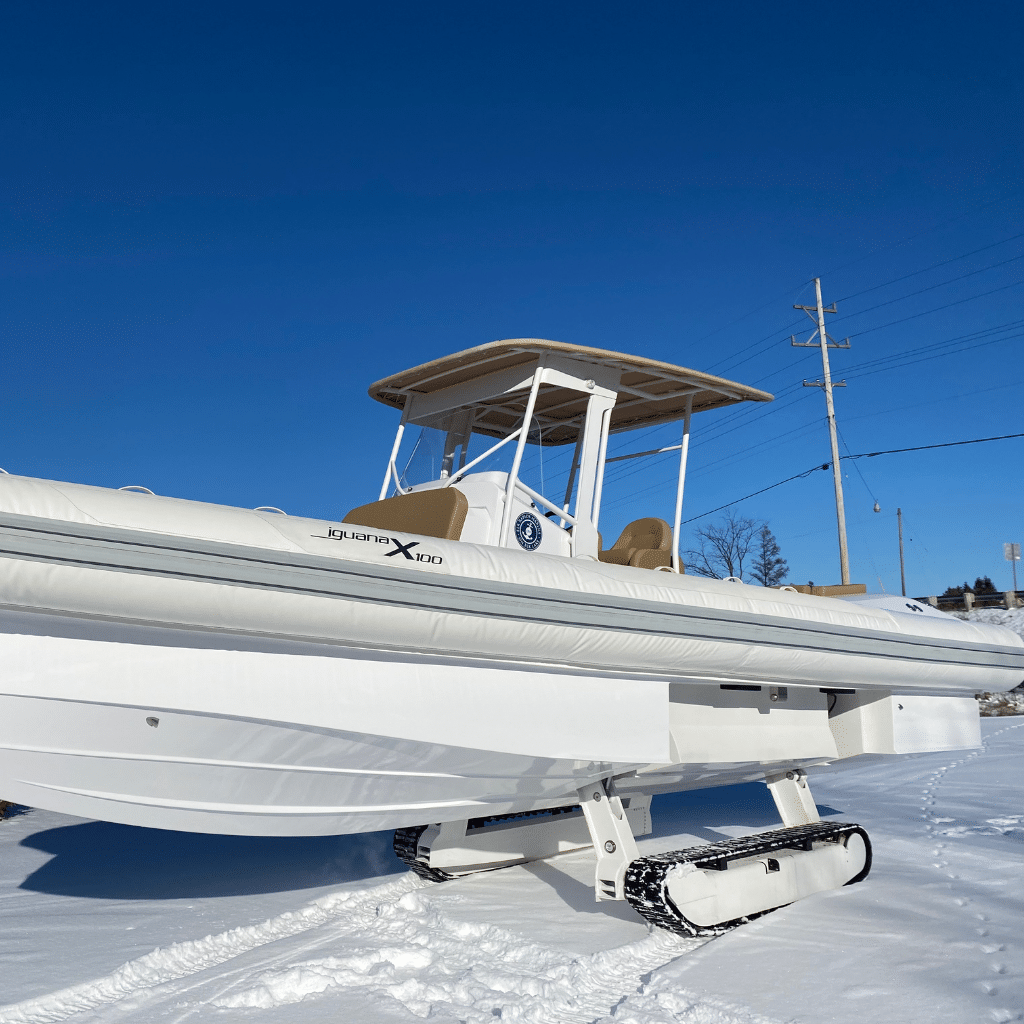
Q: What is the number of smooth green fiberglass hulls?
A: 0